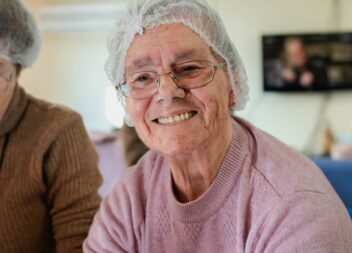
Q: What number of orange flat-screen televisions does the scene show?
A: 0